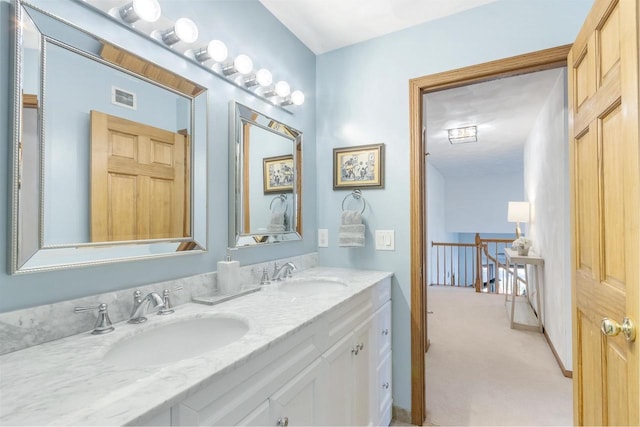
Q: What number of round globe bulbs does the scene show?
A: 7